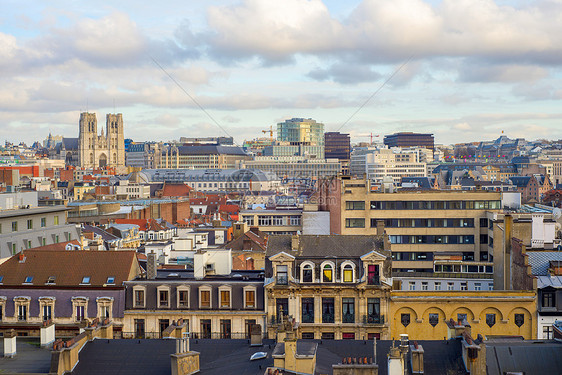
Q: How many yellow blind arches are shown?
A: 5